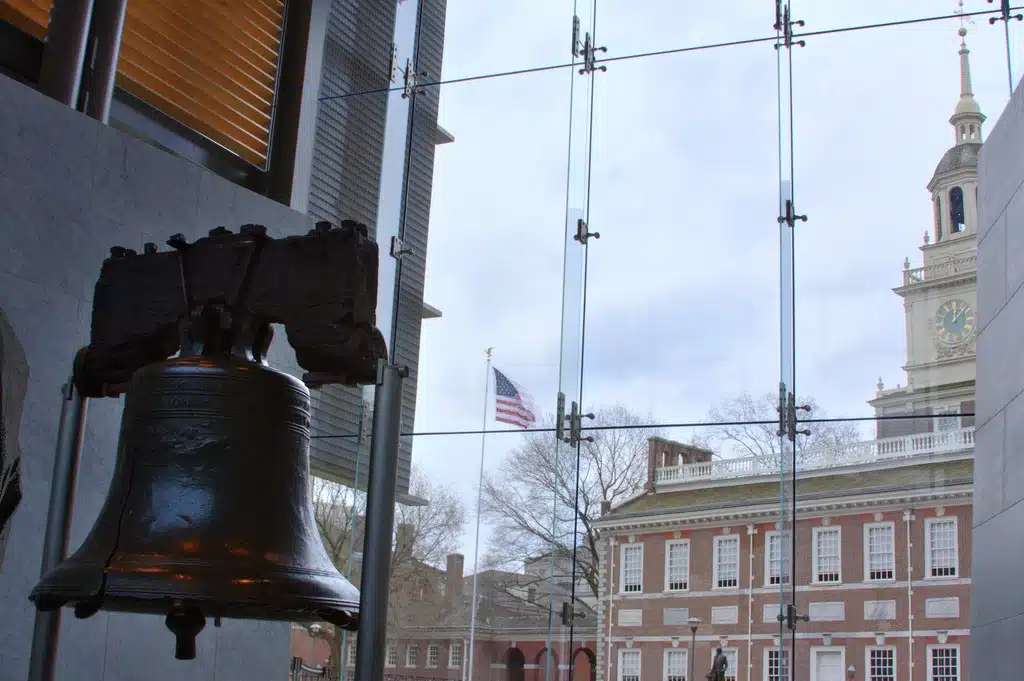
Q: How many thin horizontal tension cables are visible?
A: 2